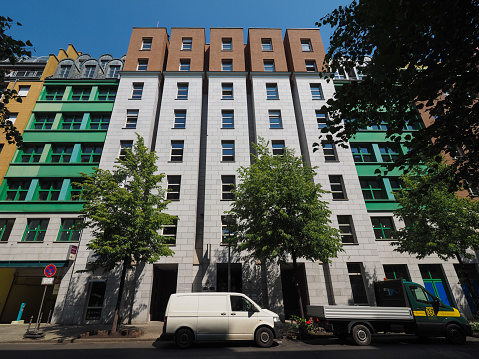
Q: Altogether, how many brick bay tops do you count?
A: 5